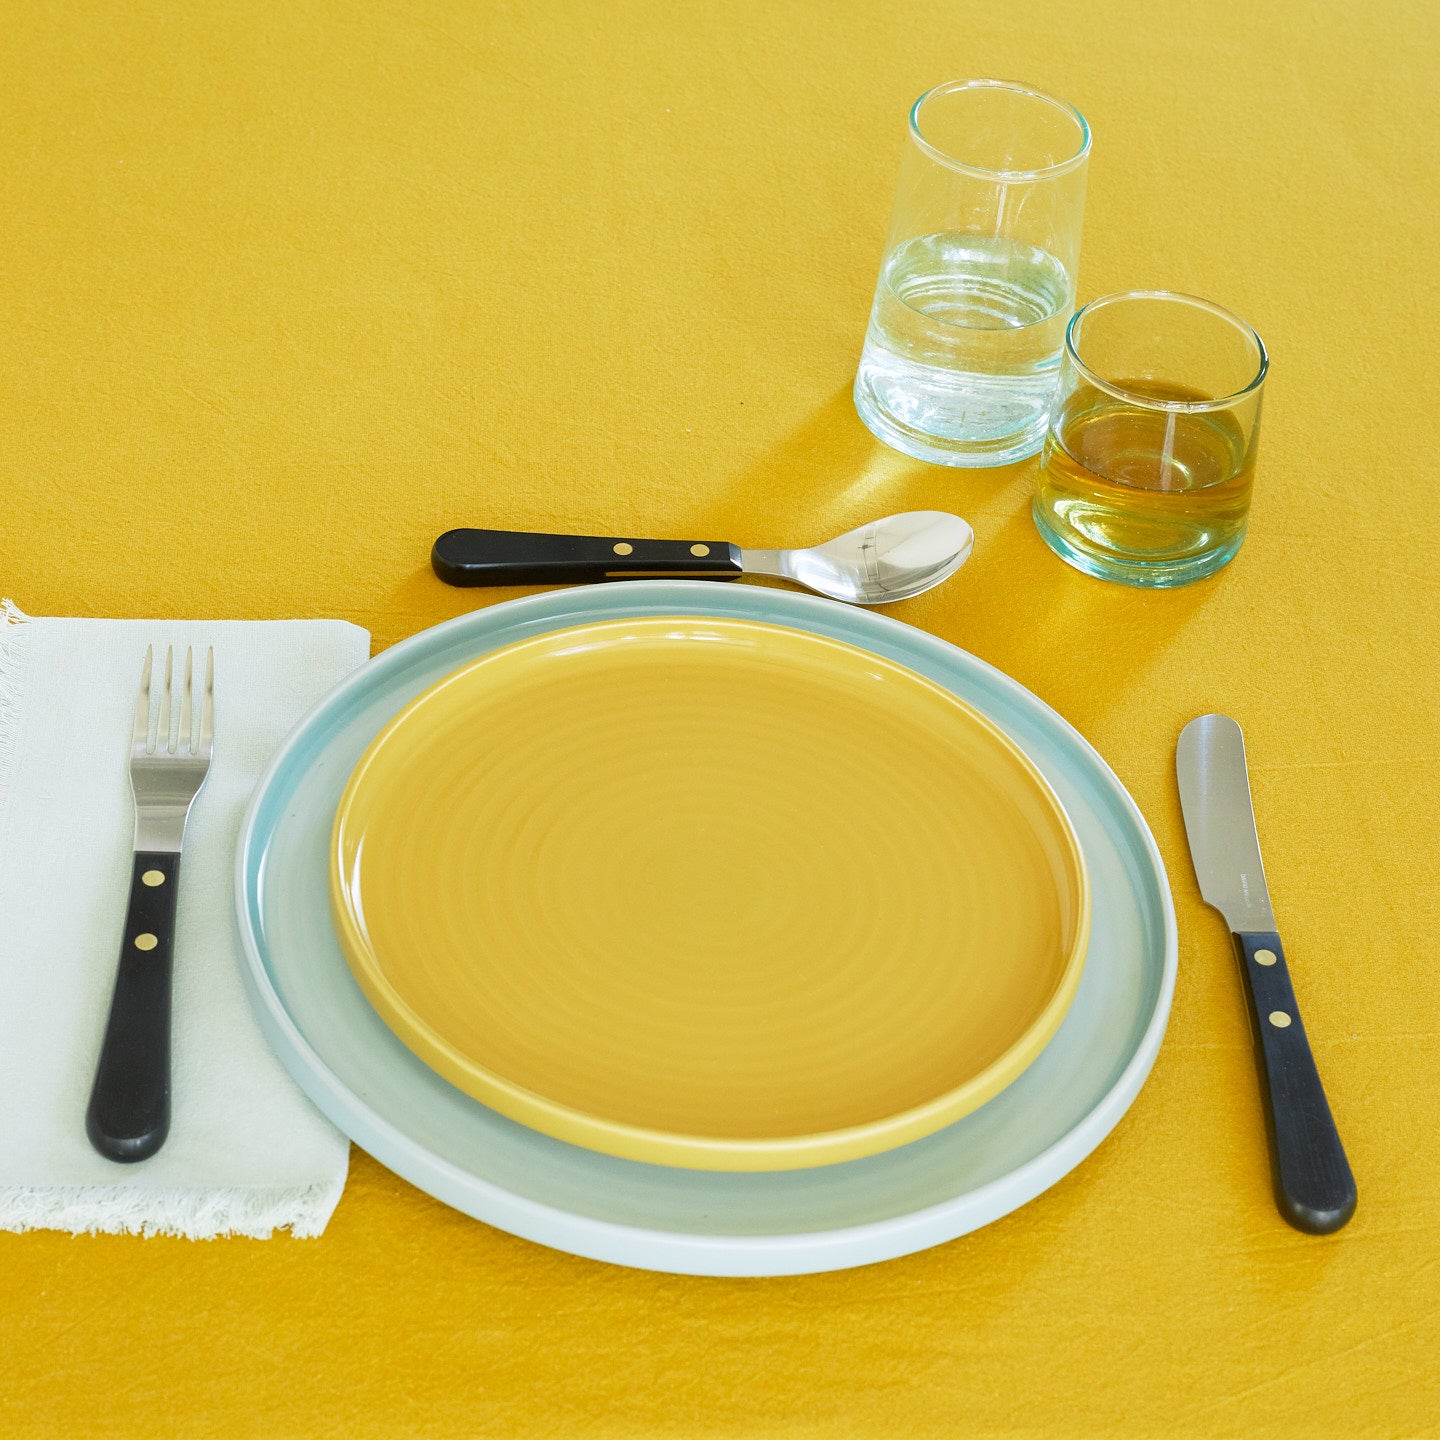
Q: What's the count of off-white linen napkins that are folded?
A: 1